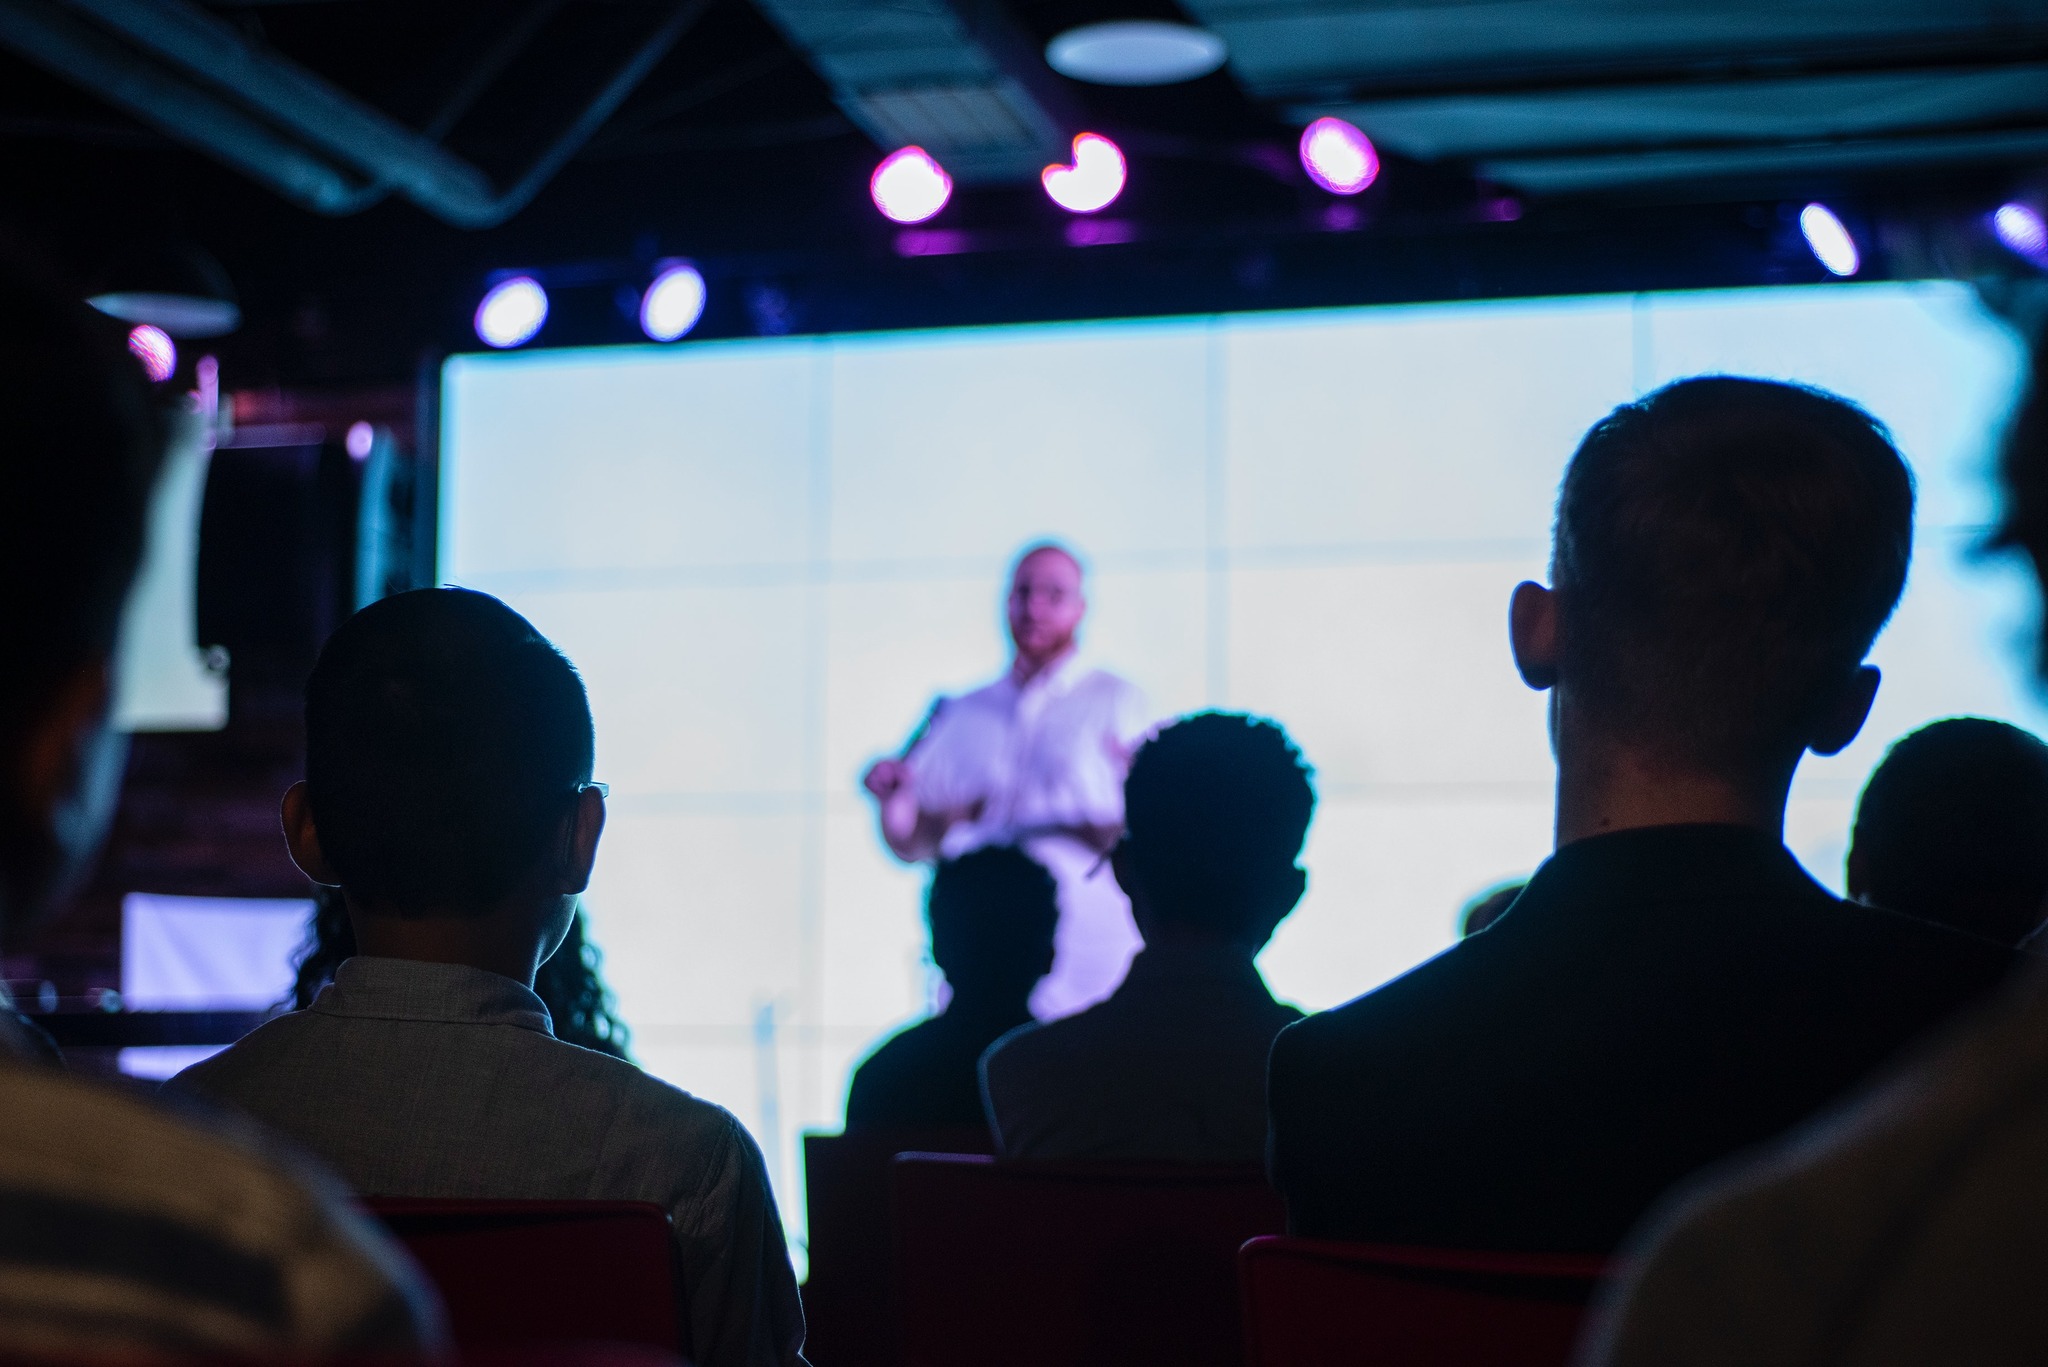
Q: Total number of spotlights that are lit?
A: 8